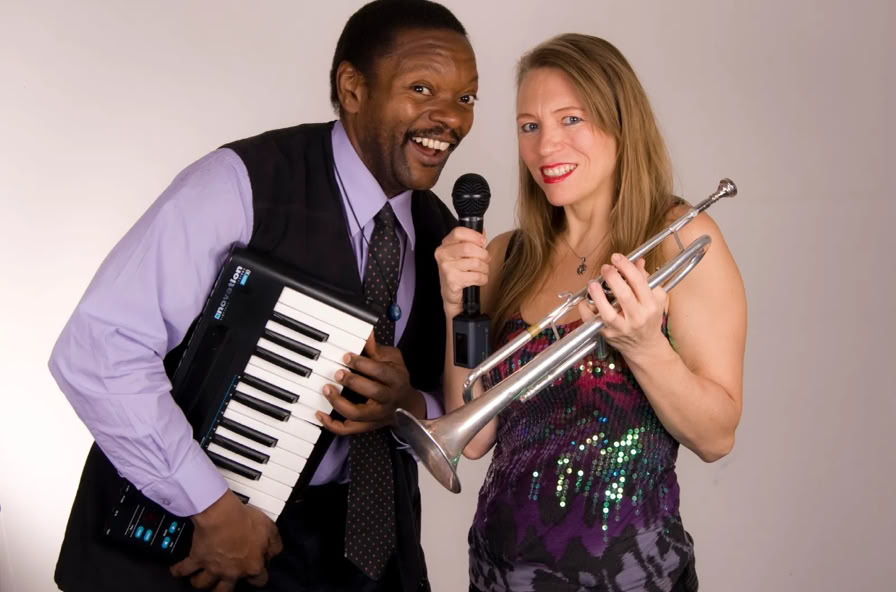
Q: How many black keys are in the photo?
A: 9